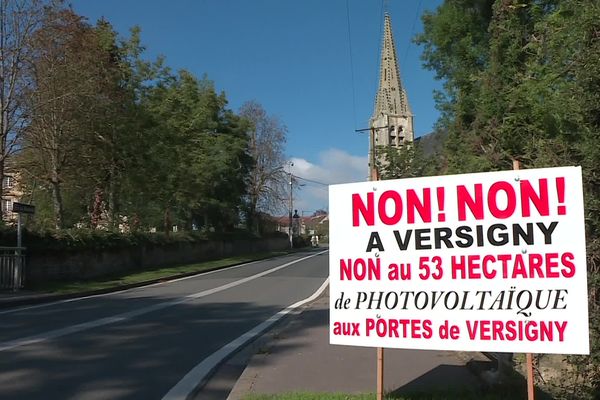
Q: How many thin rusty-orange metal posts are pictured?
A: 2